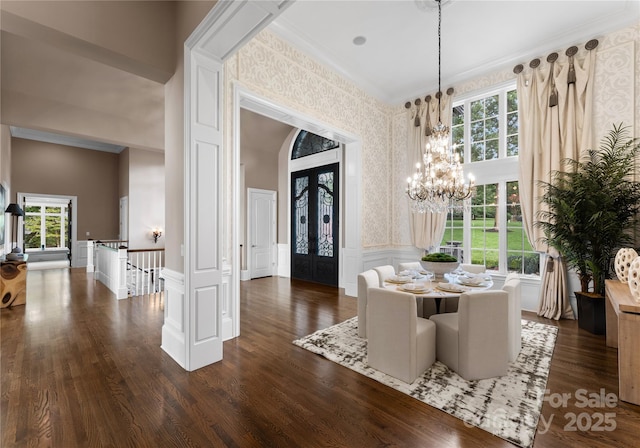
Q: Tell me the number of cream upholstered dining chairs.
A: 8